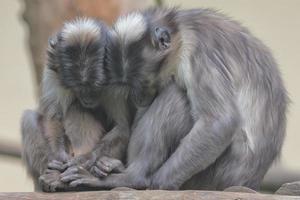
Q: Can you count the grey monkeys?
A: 2